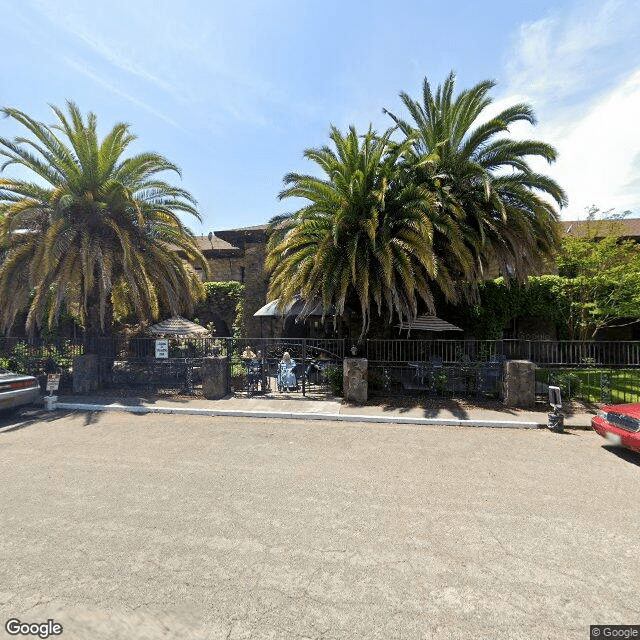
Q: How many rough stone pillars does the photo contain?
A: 4